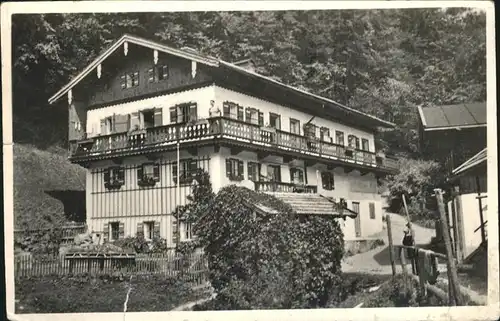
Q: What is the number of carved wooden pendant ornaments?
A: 5